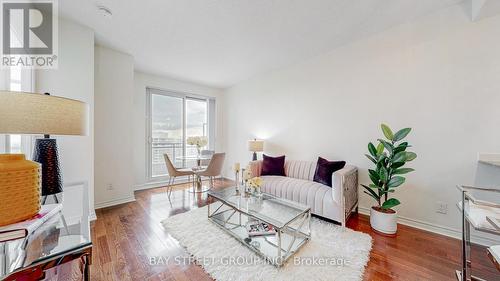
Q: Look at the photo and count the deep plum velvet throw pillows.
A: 2